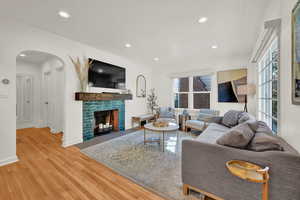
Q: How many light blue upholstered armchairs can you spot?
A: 2